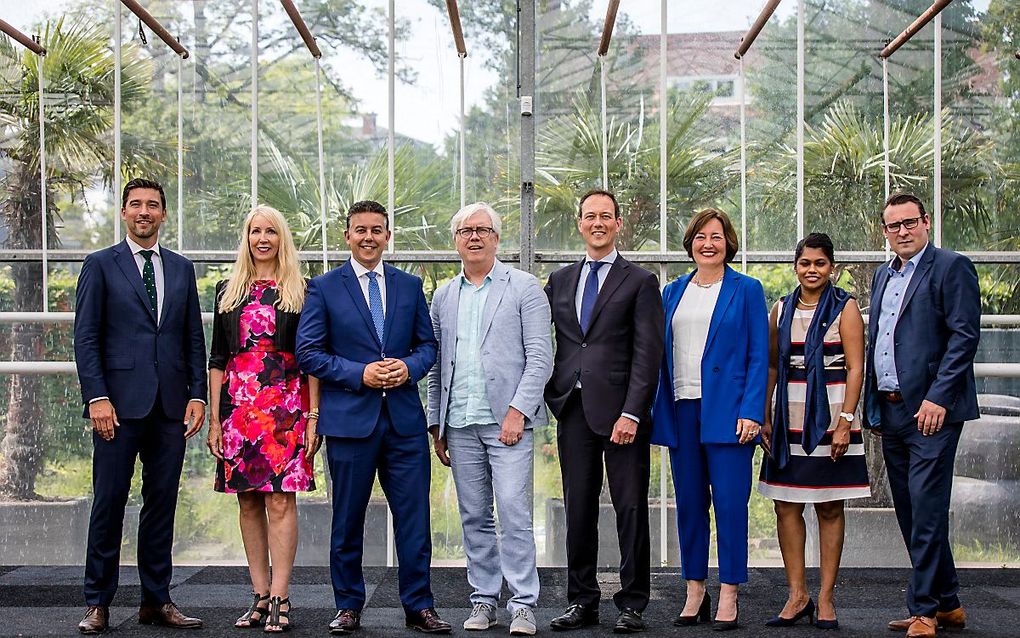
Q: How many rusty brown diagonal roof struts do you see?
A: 7